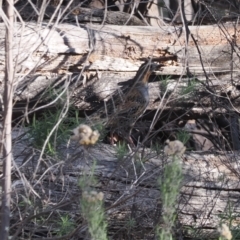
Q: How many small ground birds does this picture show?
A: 1